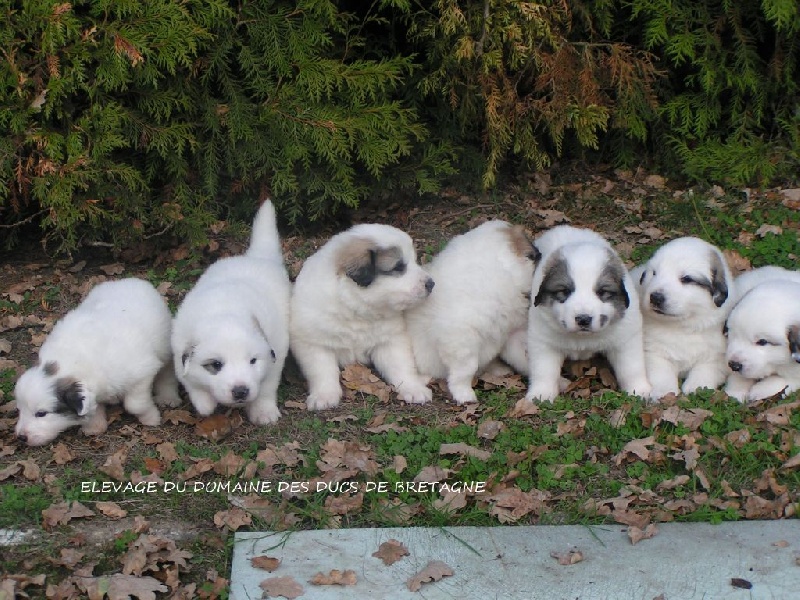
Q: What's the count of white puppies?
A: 7